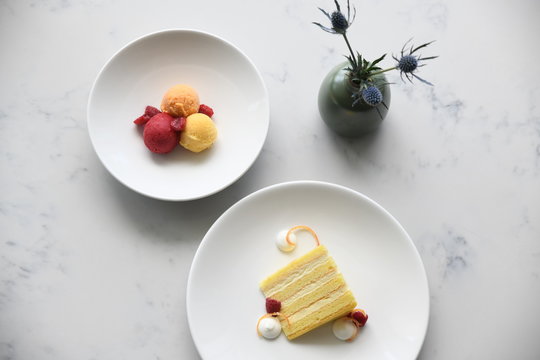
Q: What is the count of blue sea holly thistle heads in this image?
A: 3